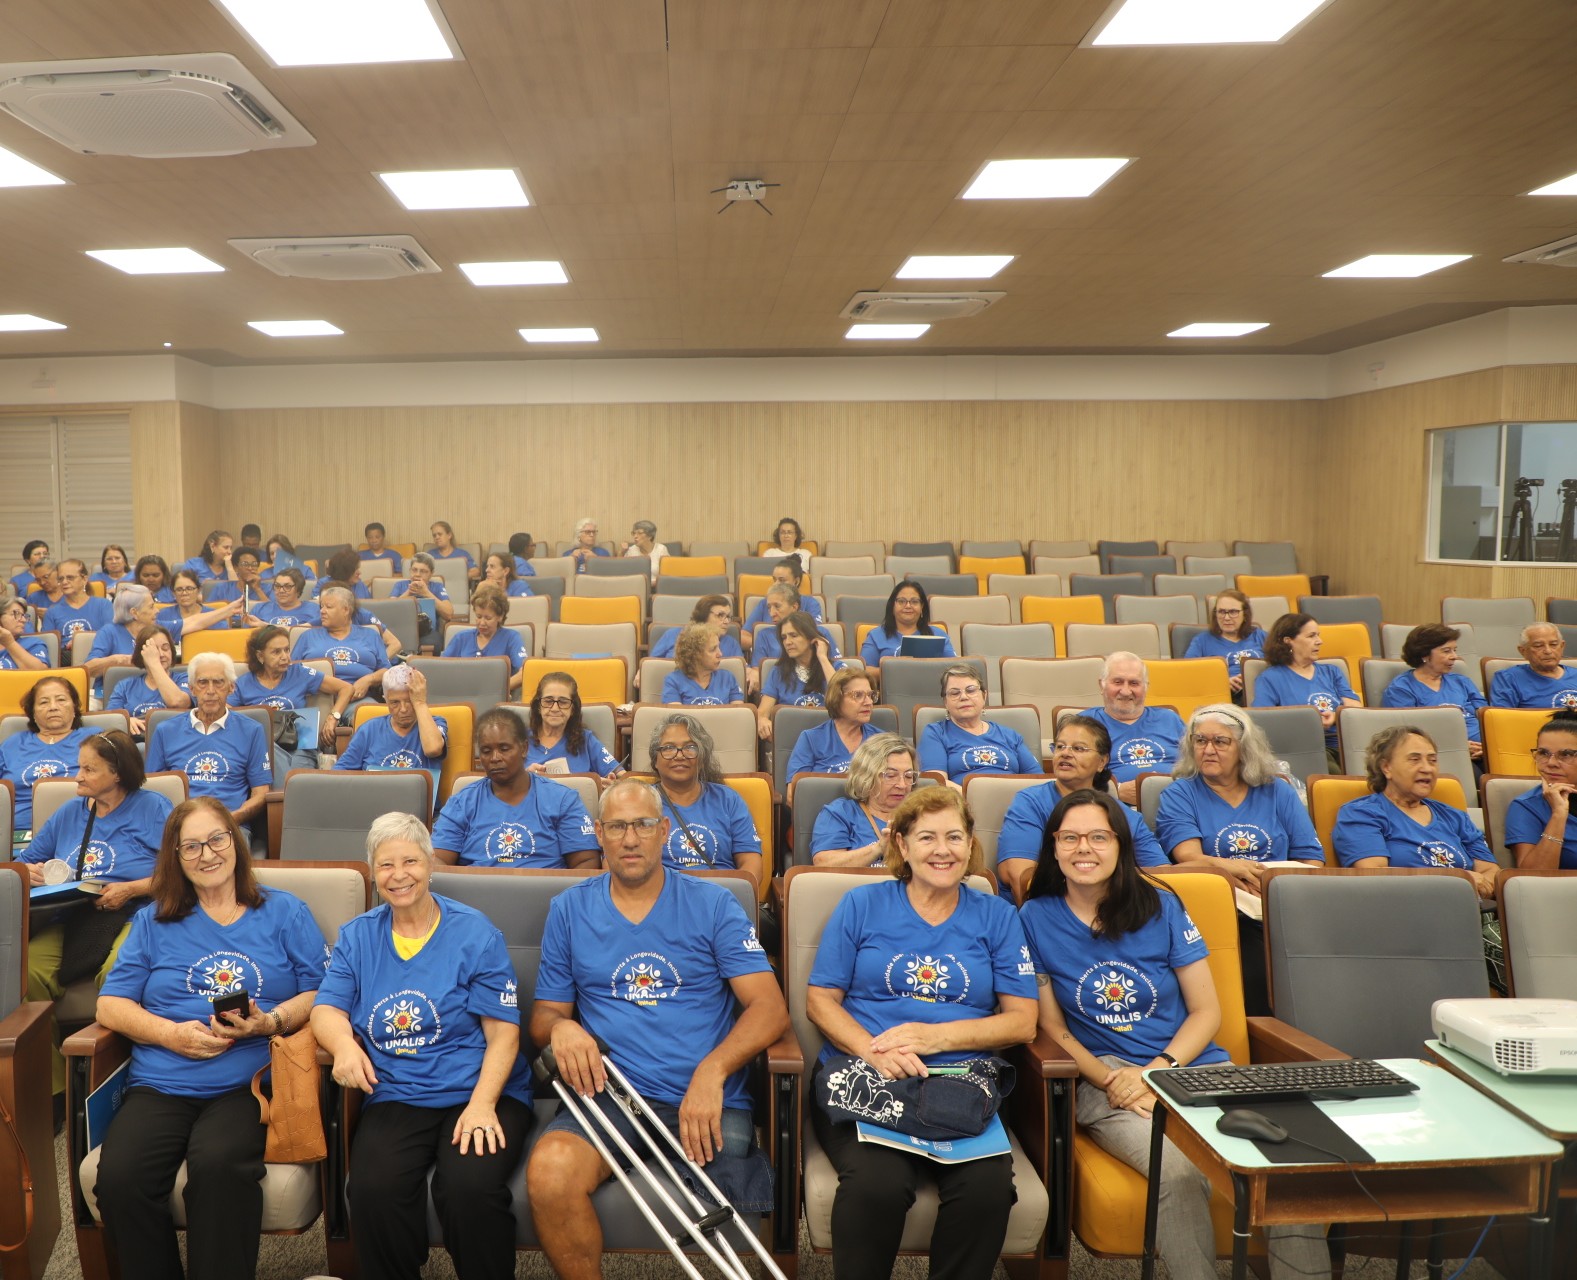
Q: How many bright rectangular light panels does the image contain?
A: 15